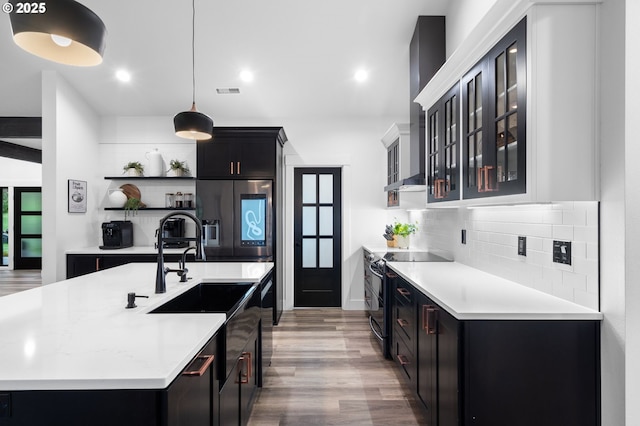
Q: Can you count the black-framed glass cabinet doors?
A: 6